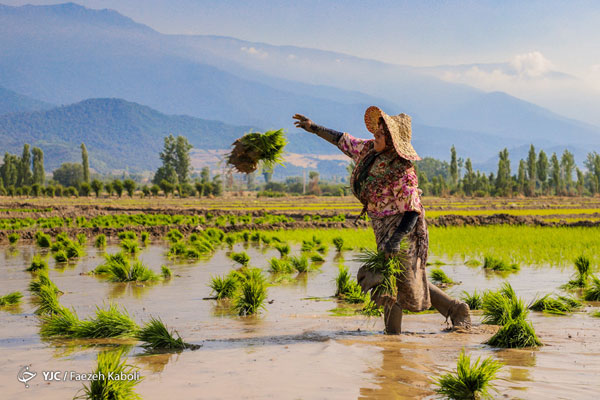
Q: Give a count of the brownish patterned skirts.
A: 1